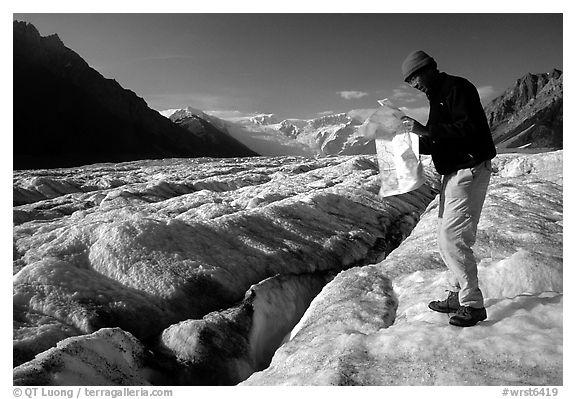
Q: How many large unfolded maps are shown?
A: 1